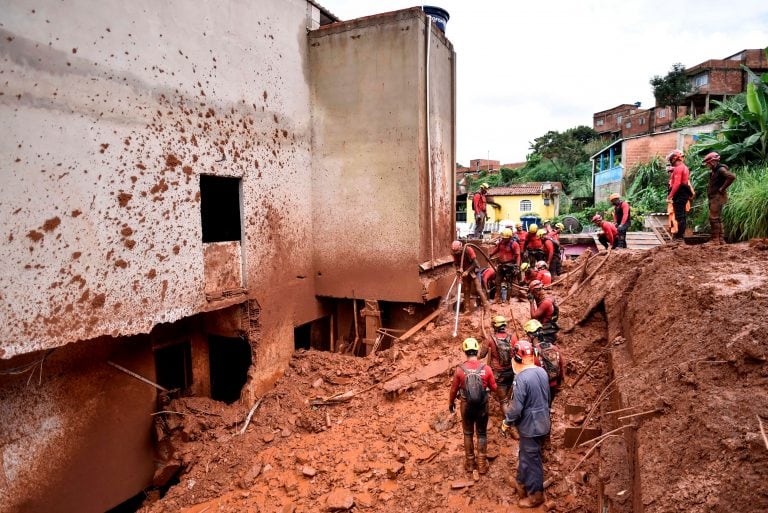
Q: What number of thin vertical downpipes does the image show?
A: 1